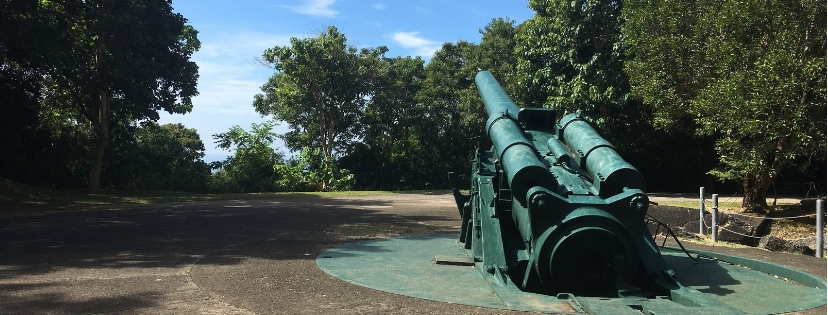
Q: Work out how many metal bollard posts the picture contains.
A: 3